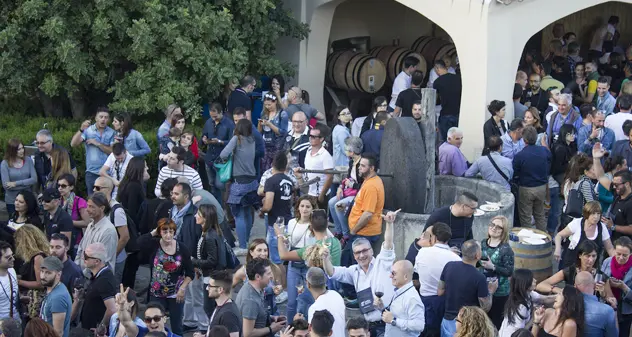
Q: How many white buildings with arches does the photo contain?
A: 1